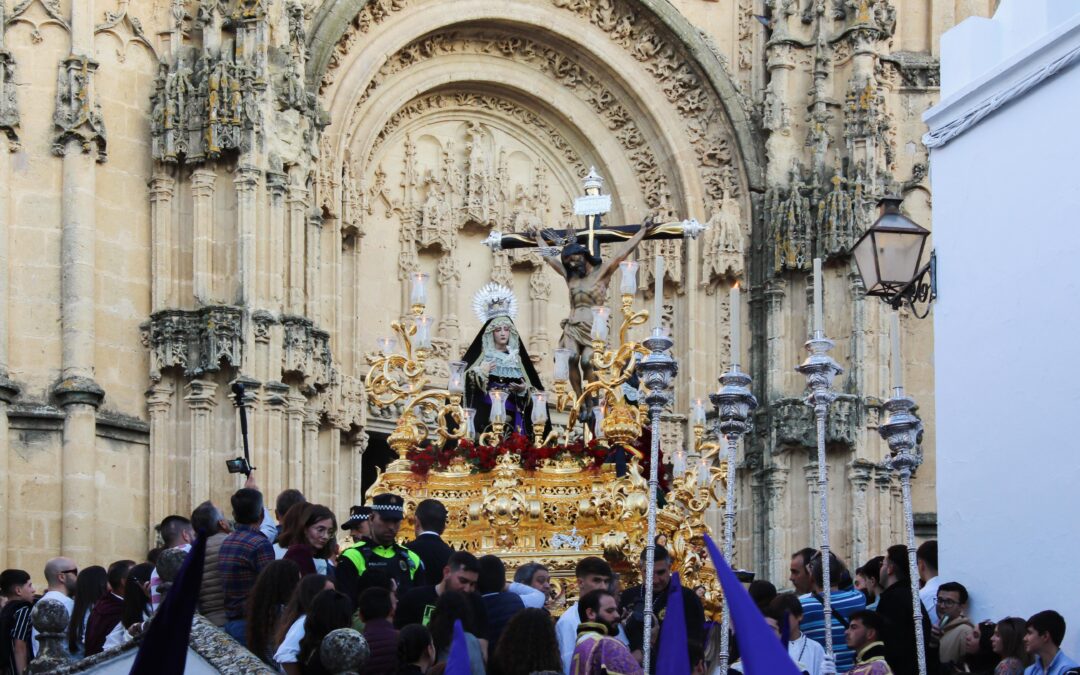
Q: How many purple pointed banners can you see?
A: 4